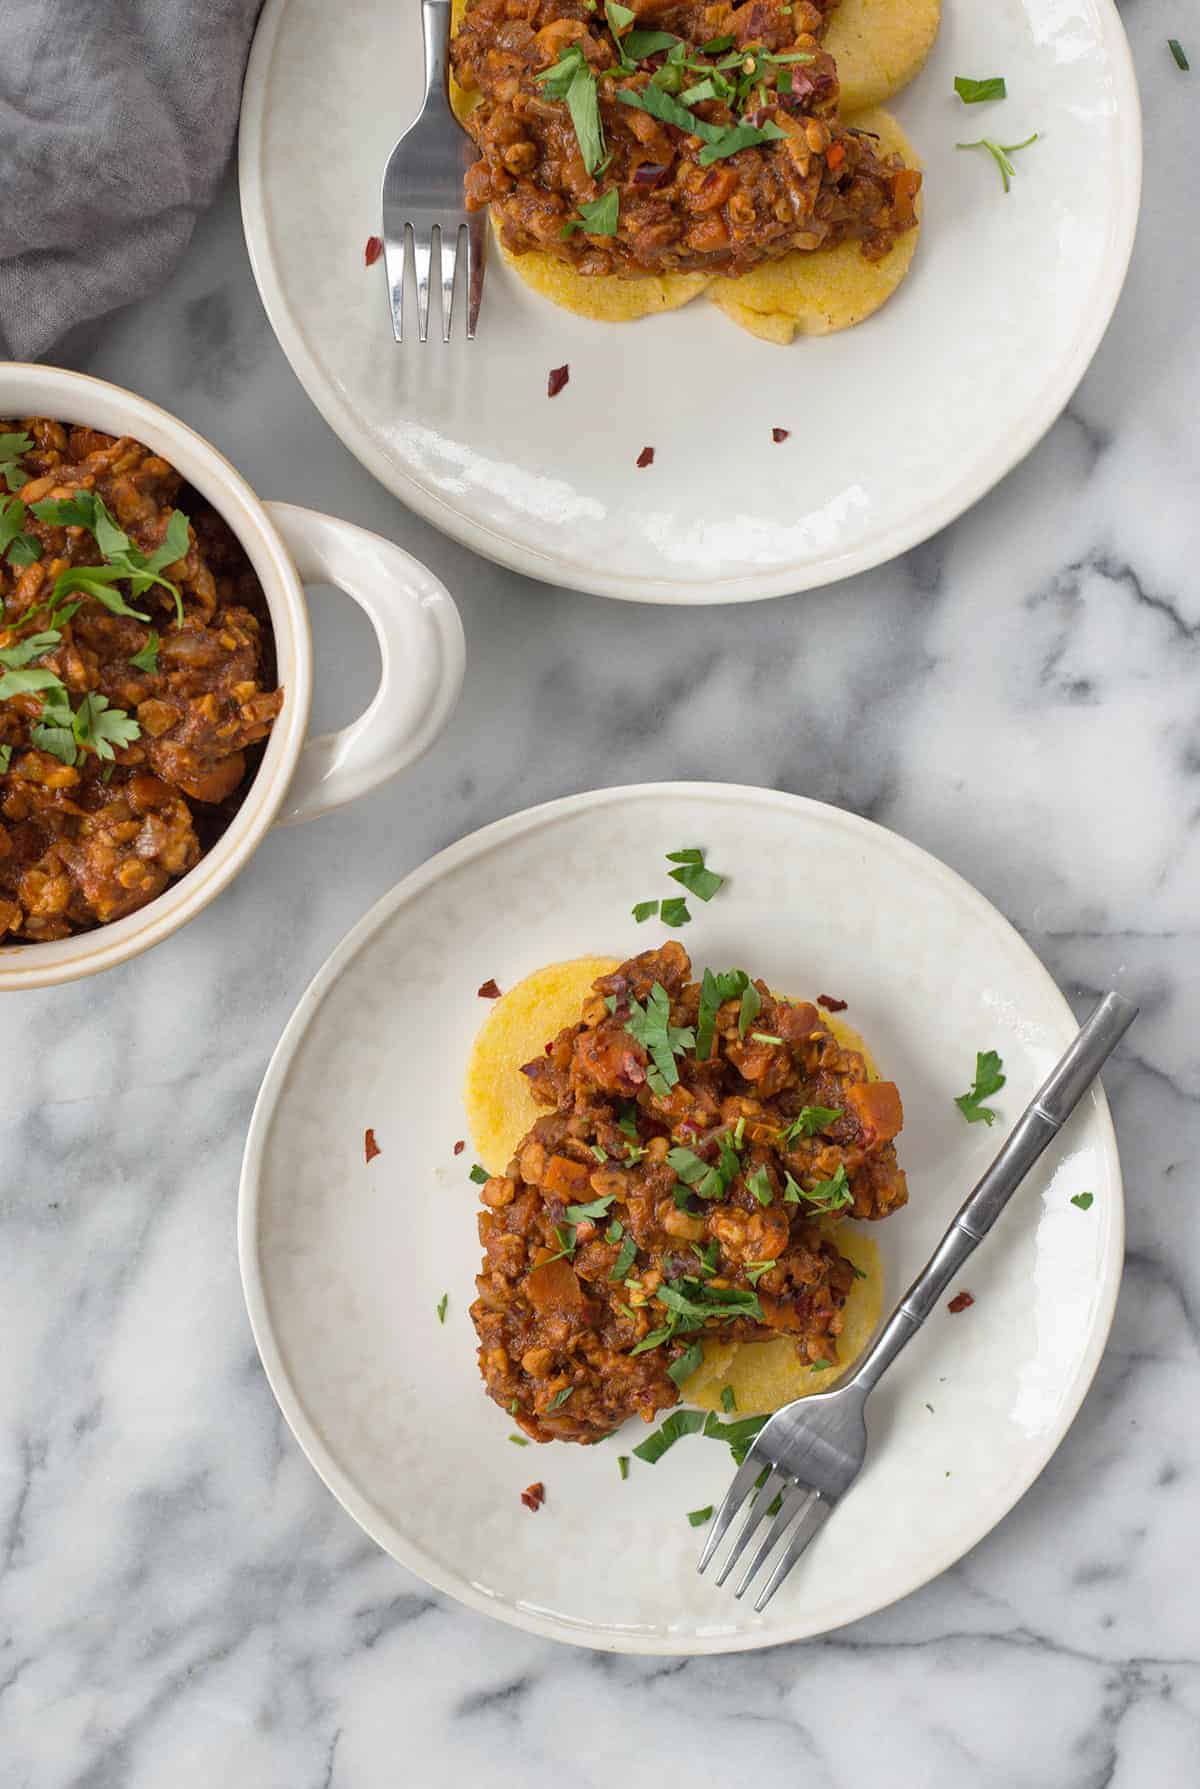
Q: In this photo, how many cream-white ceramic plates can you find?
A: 2